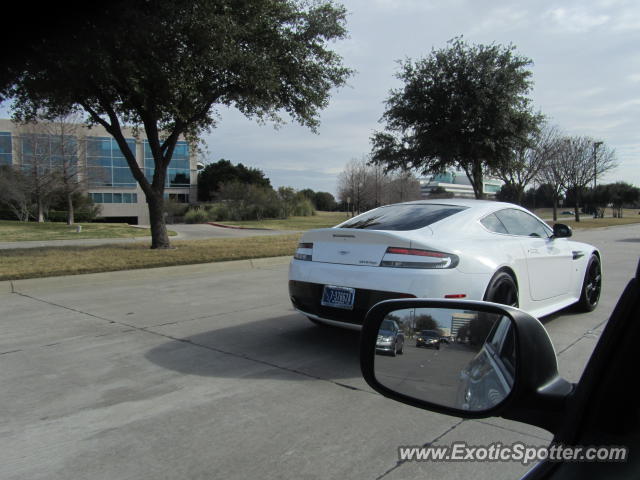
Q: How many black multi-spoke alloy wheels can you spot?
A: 2